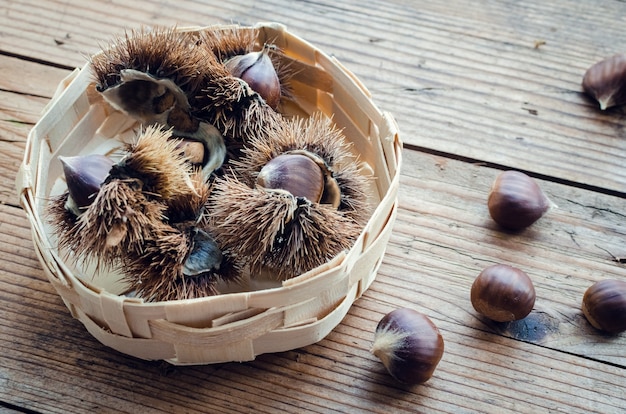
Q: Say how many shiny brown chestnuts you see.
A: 8